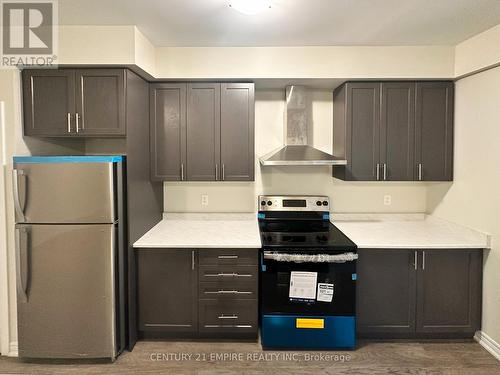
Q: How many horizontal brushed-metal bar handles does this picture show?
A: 4